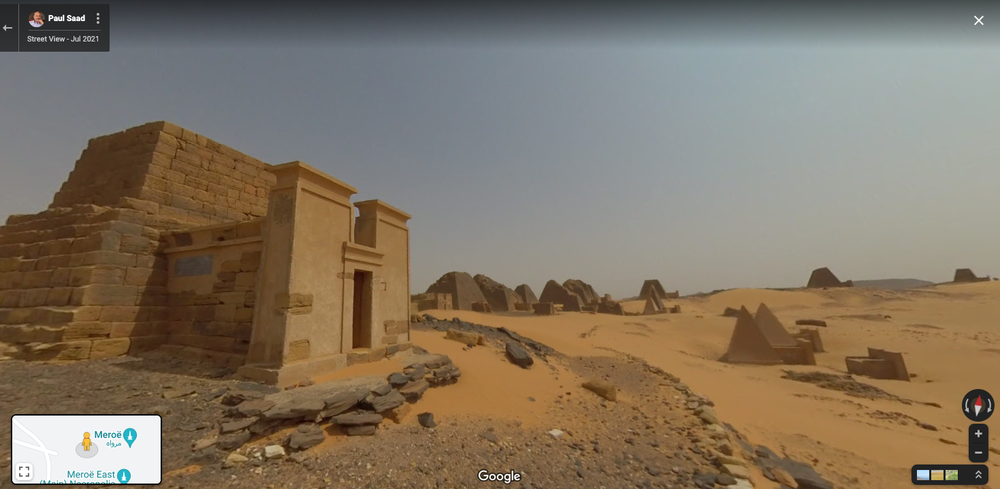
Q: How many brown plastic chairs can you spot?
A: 0